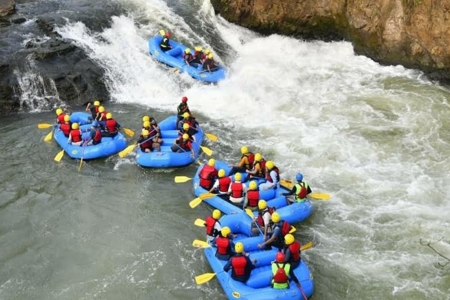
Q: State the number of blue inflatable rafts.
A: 5